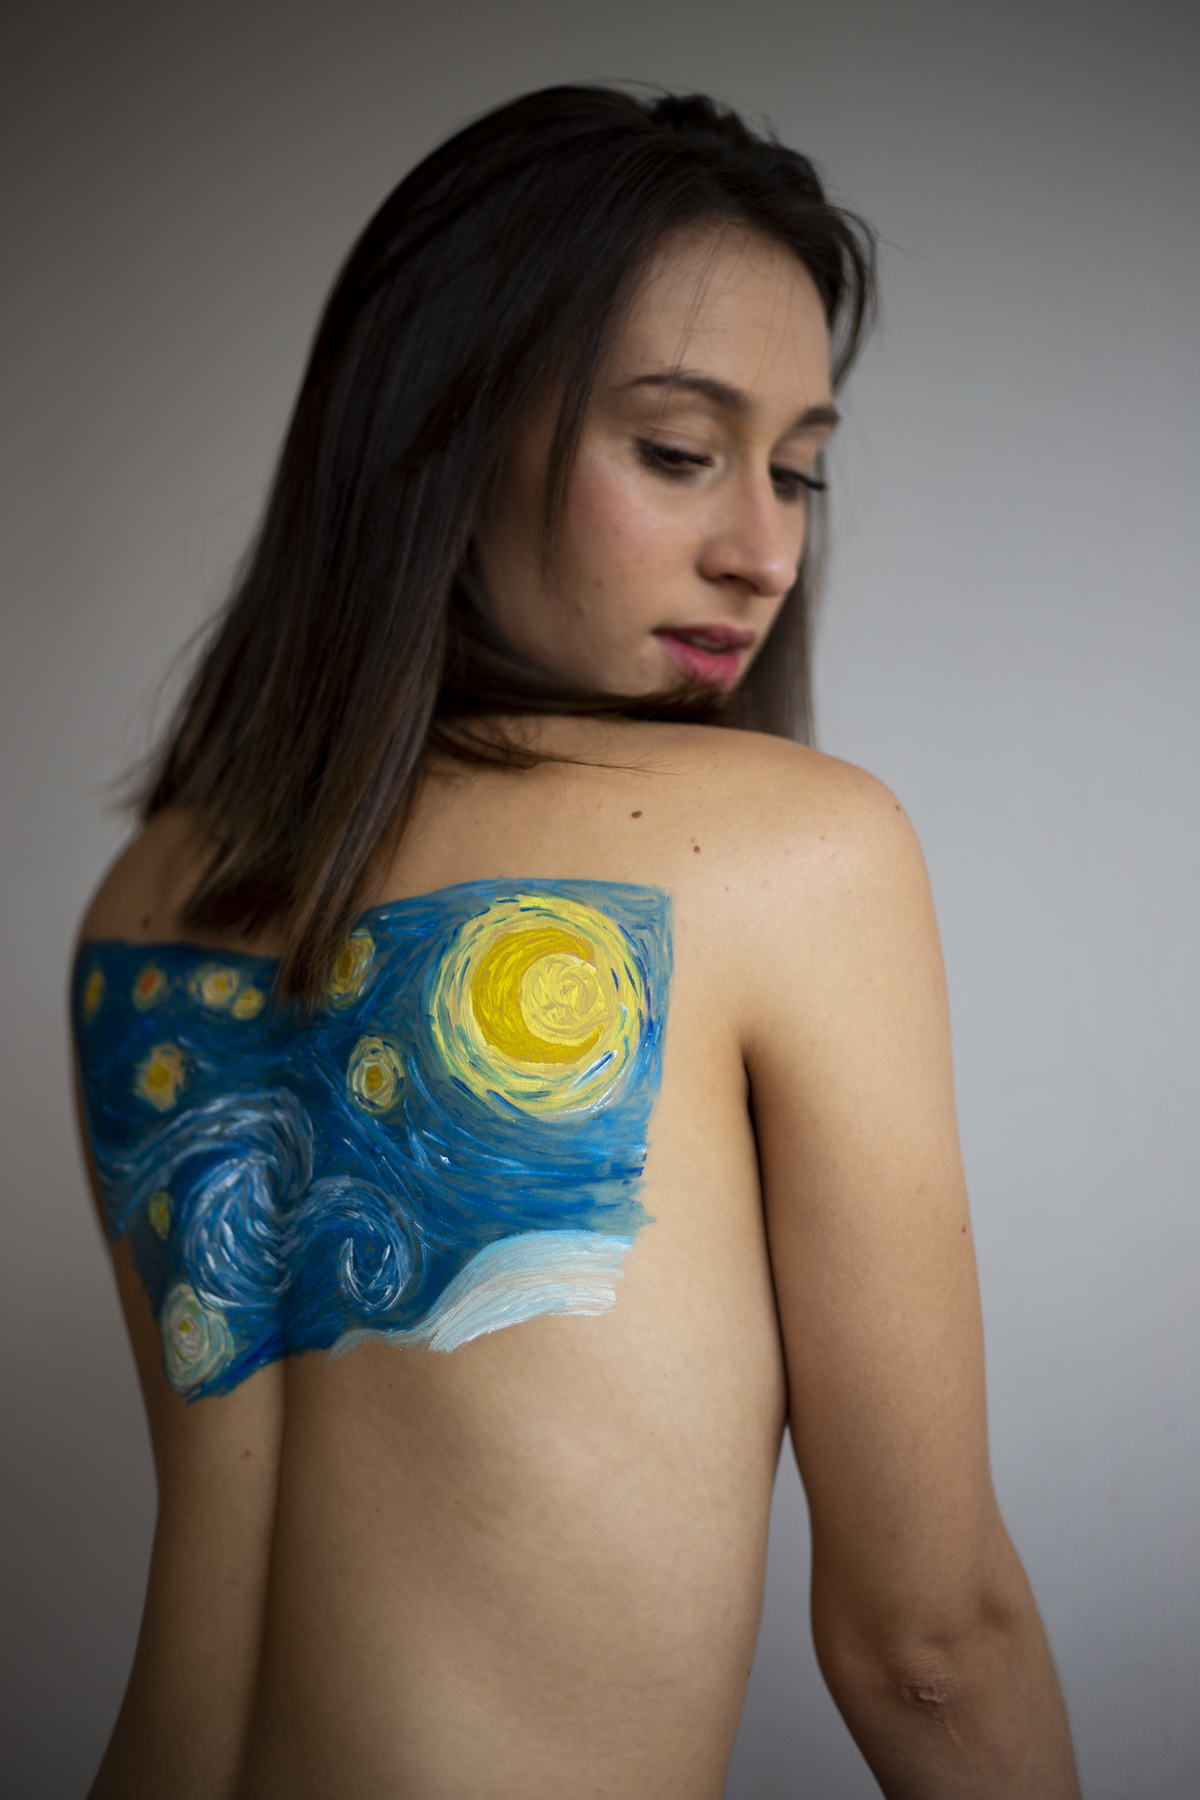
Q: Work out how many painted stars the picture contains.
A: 9